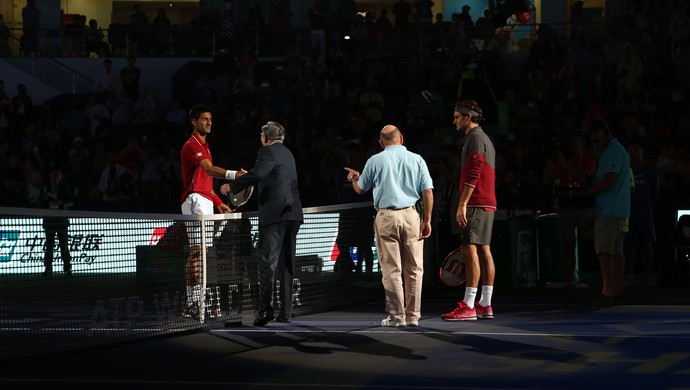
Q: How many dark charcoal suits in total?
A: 1